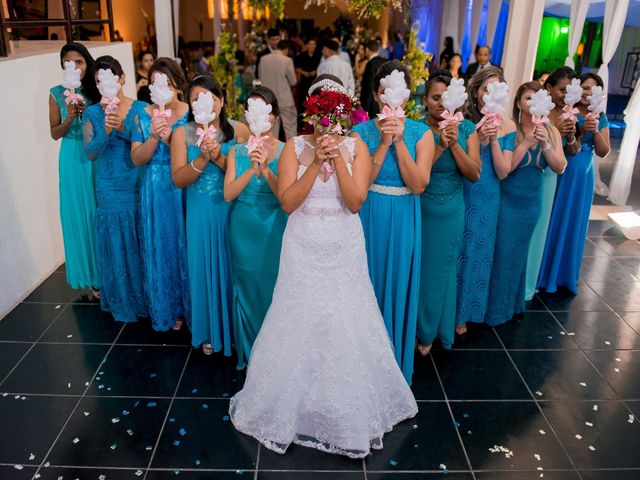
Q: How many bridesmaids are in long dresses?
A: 11